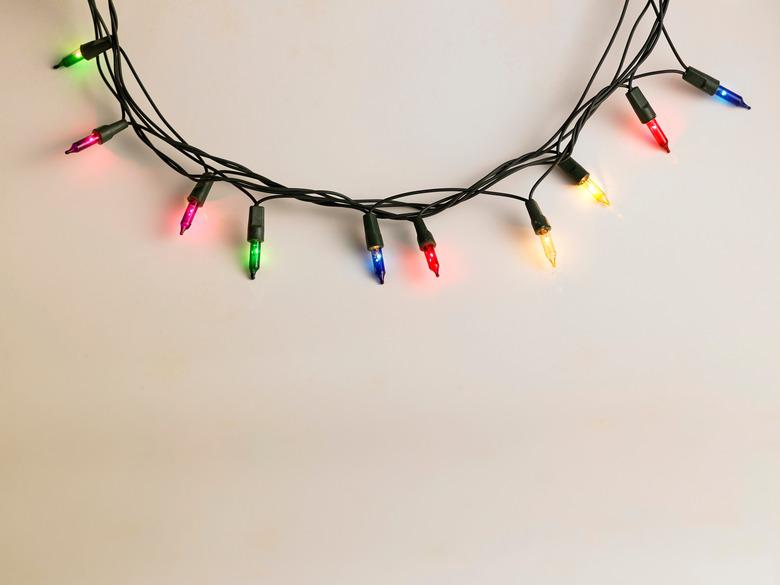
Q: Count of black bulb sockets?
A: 10